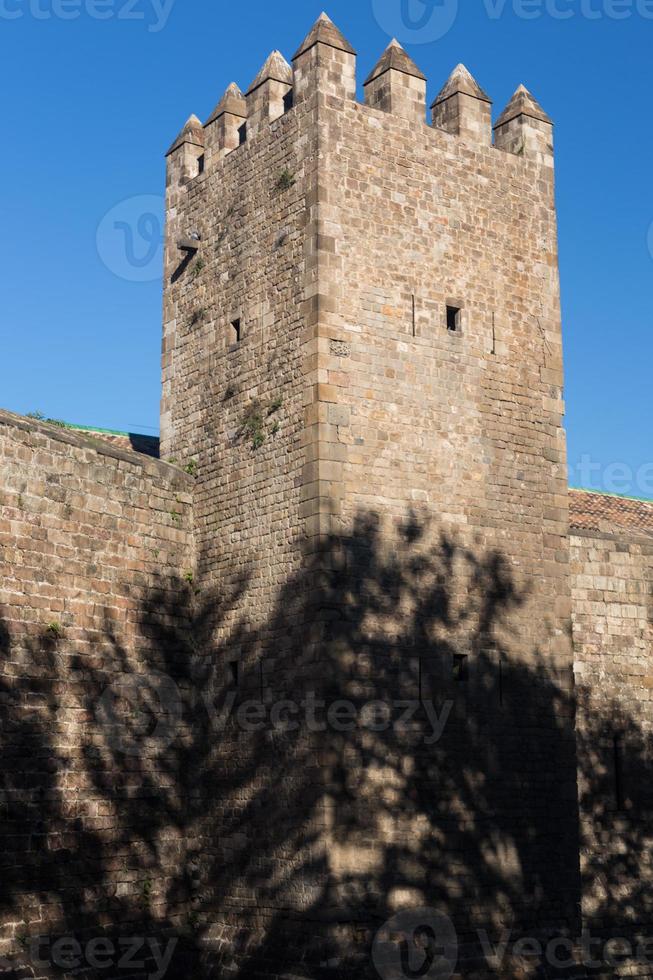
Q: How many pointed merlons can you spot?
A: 7